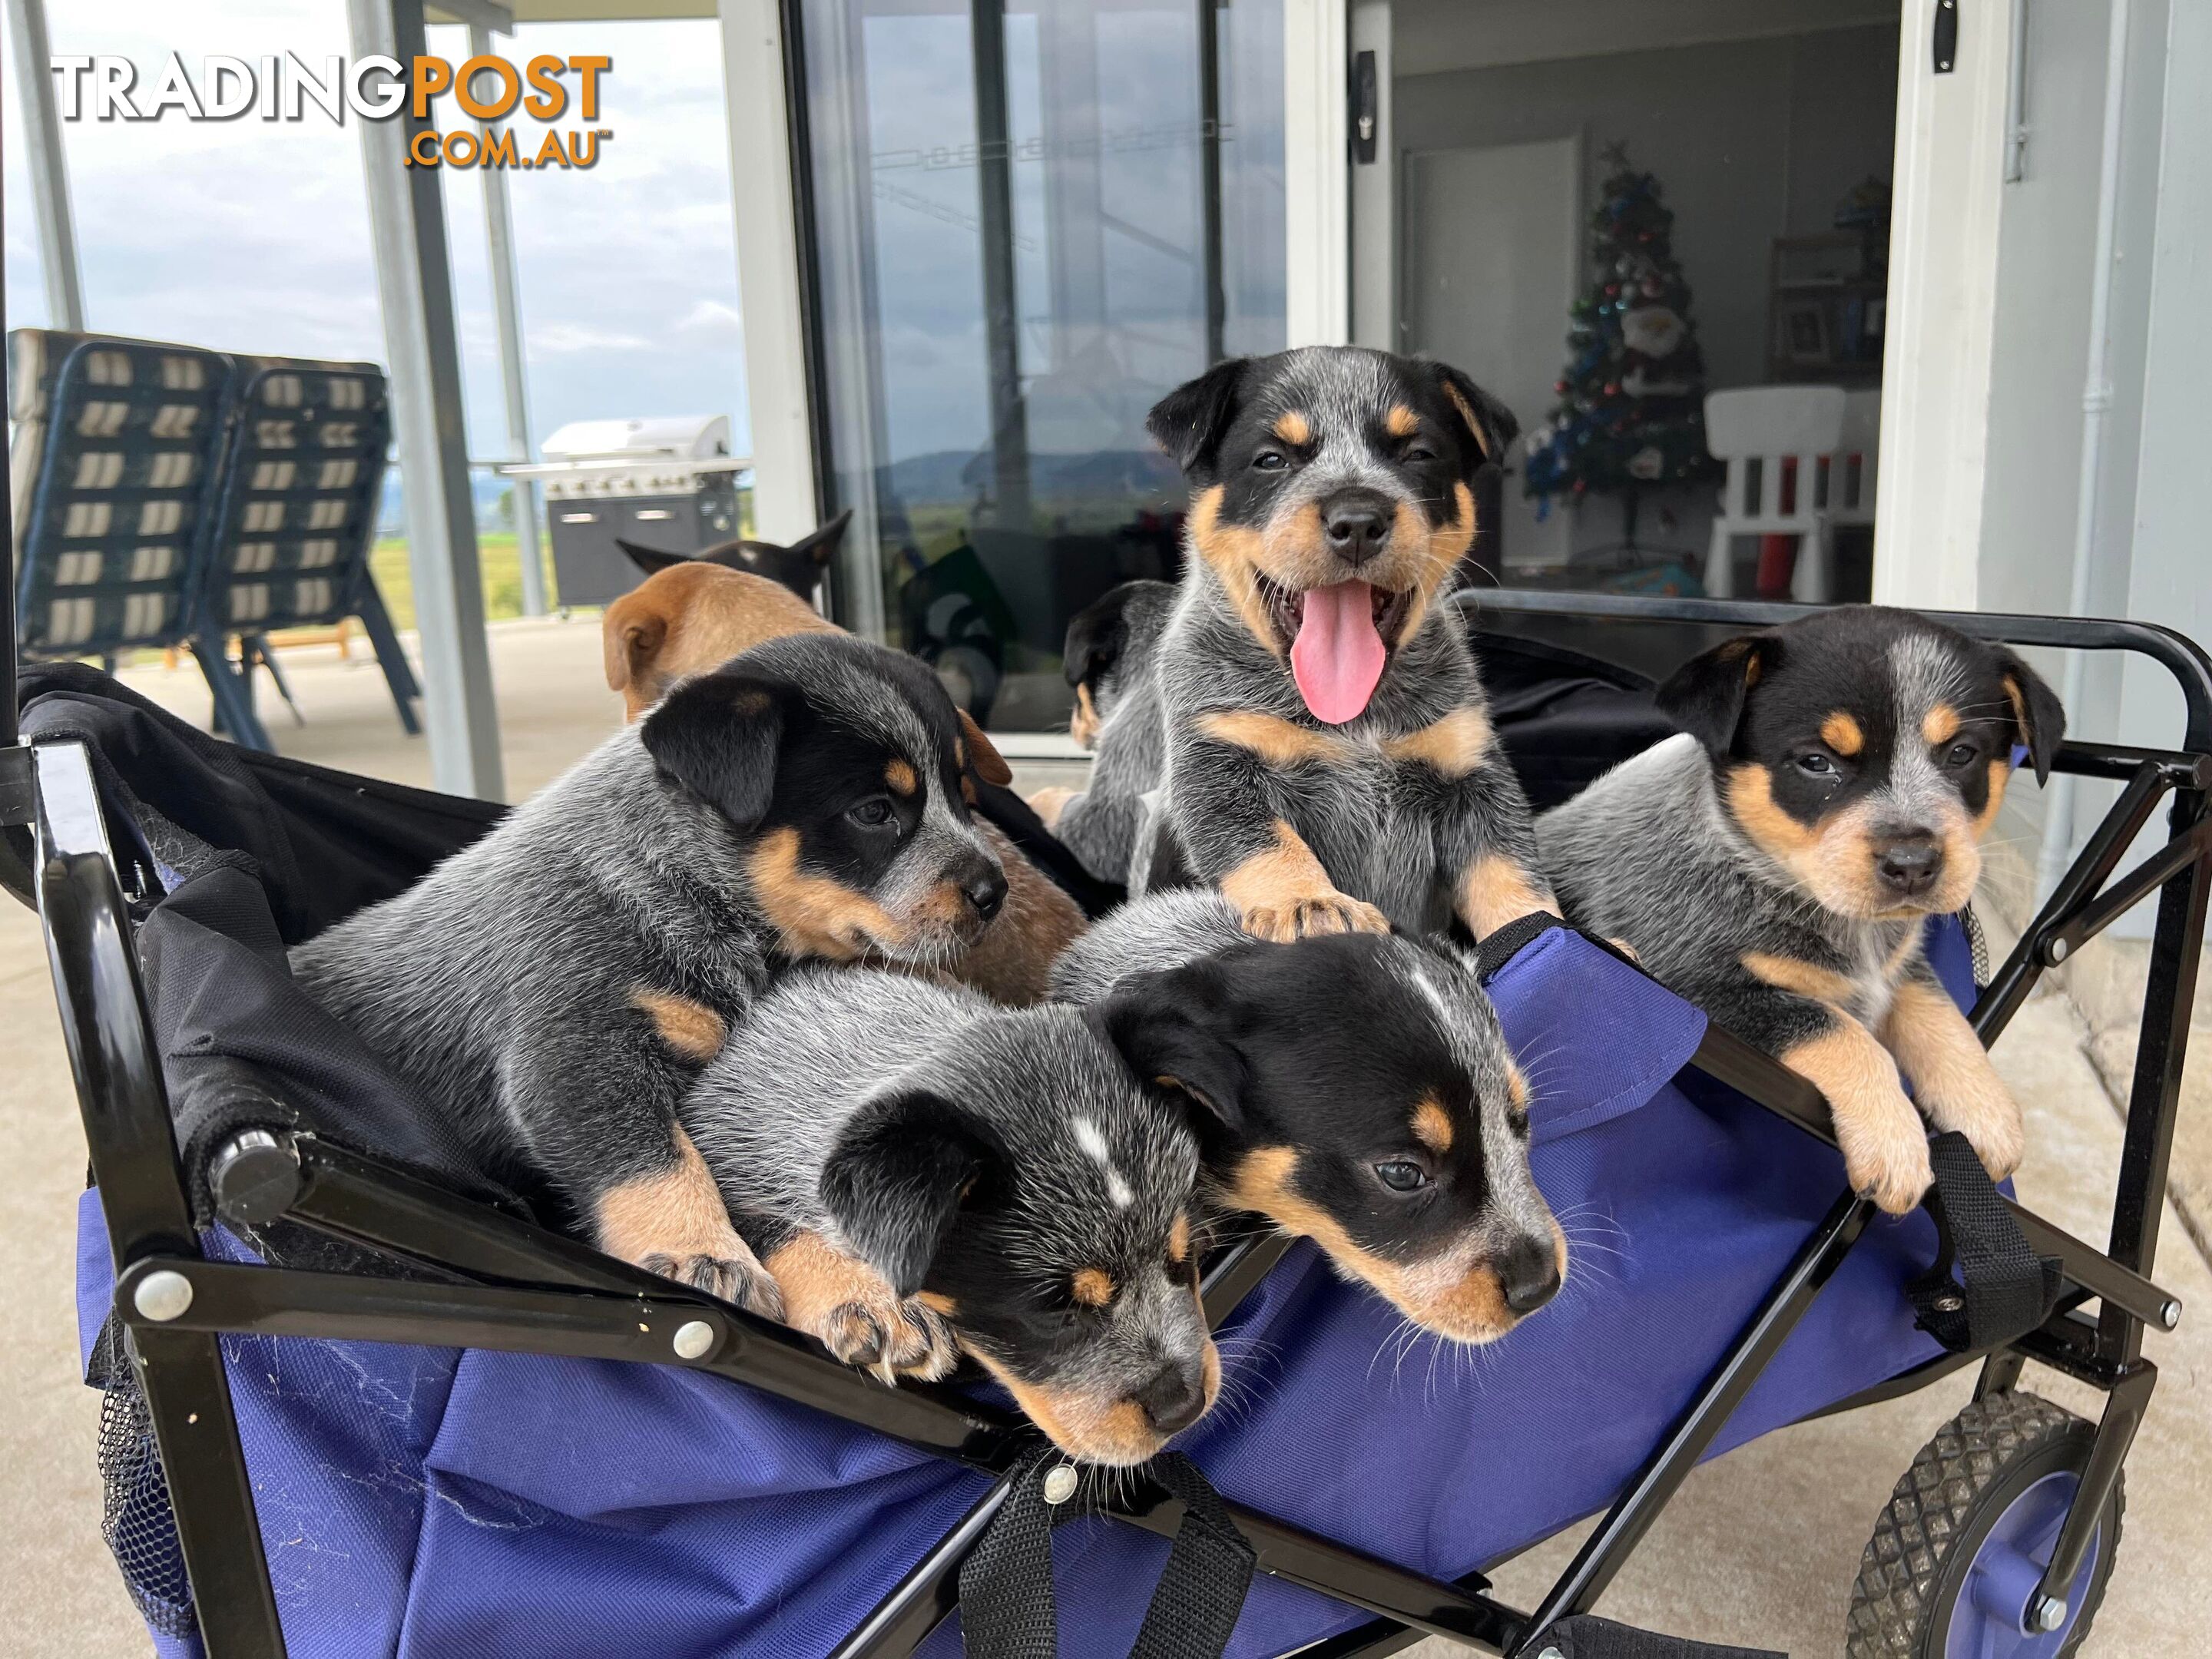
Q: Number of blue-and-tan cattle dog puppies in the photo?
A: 6